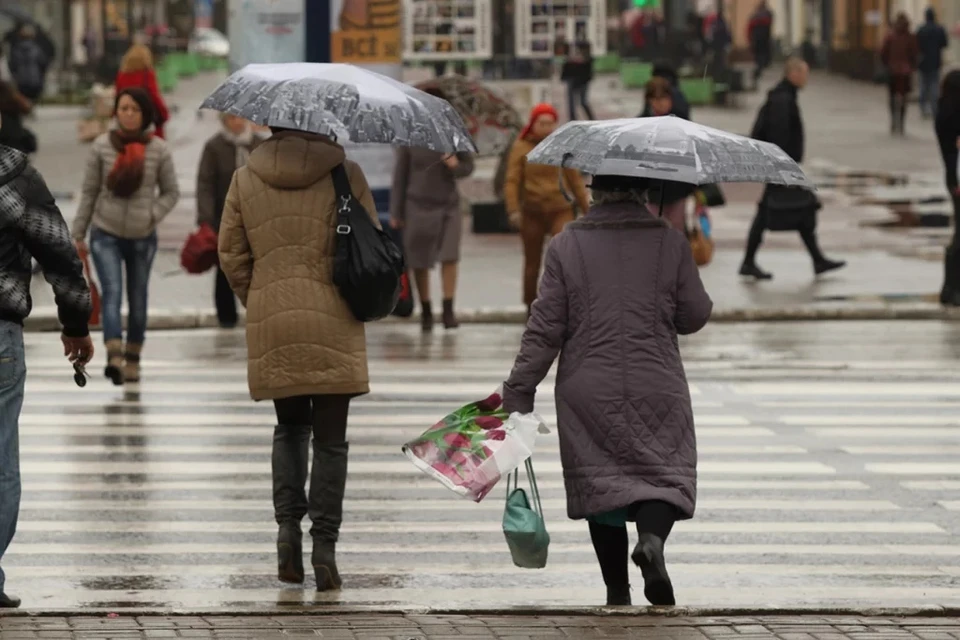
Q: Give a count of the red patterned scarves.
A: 1